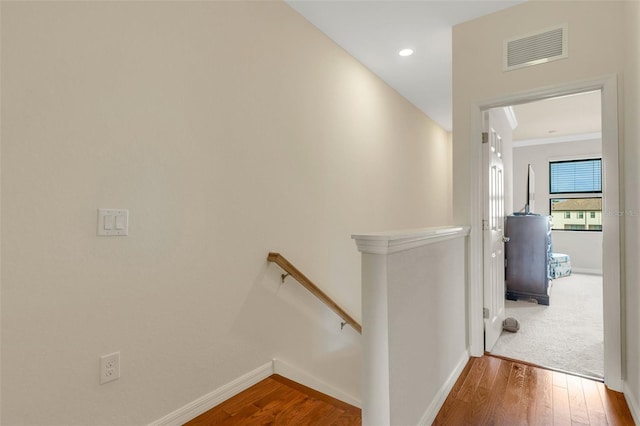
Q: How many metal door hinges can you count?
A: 3